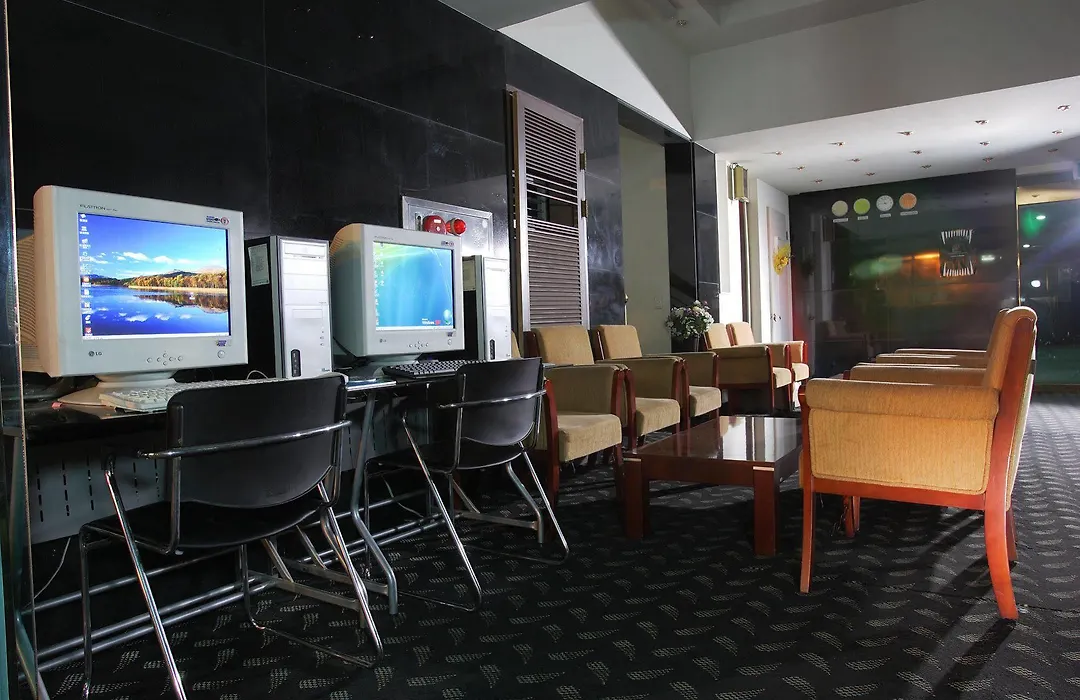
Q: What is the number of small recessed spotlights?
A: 15